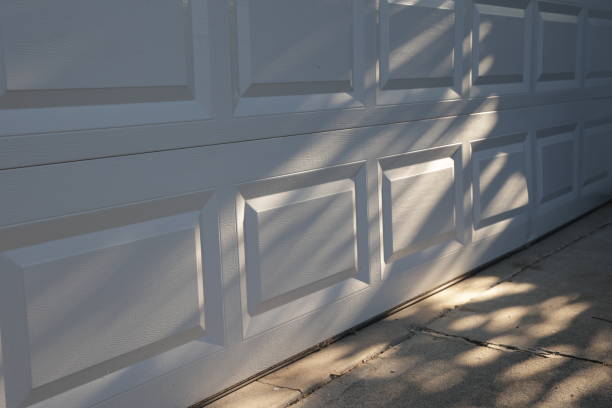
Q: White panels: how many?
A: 12